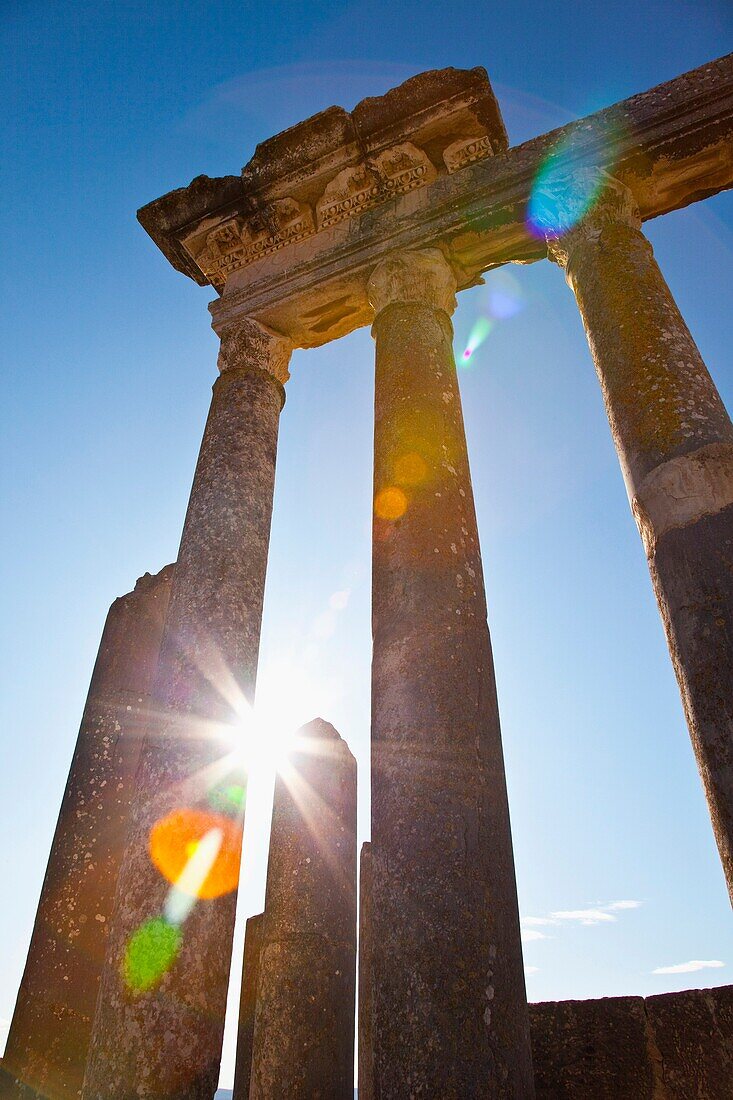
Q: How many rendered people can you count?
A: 0